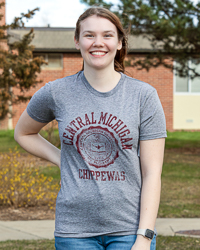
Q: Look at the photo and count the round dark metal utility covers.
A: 1